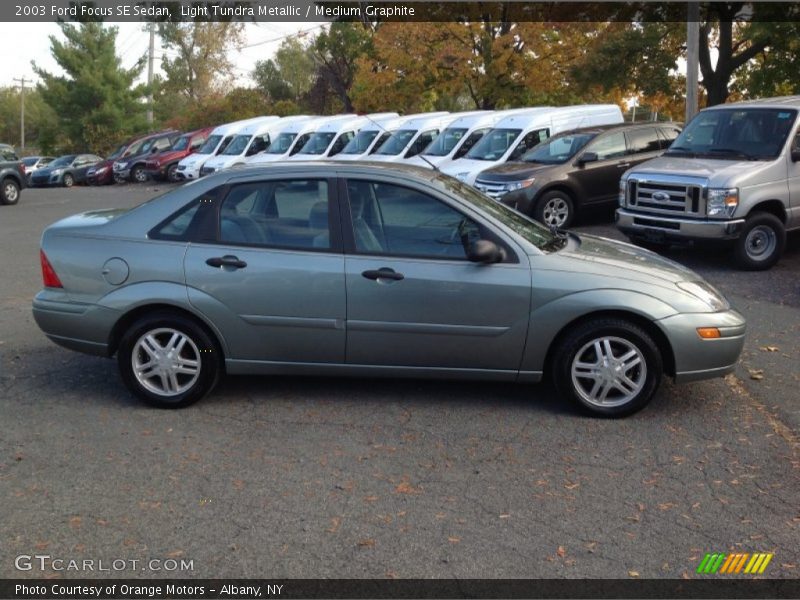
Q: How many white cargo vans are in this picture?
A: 8